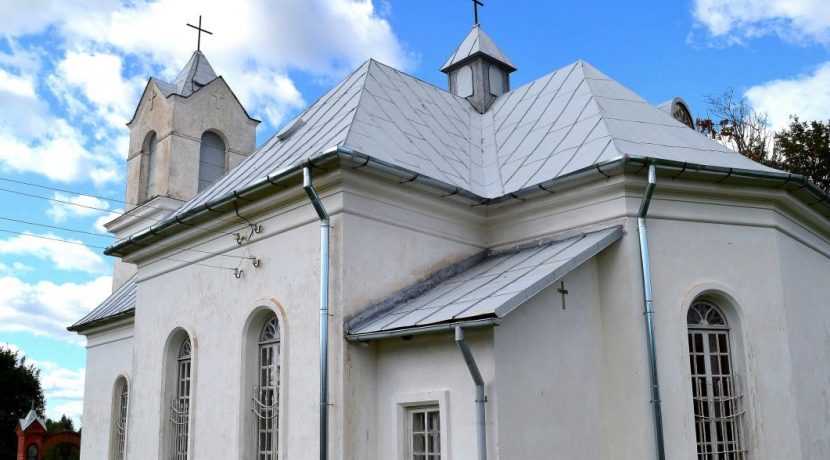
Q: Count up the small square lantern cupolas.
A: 1